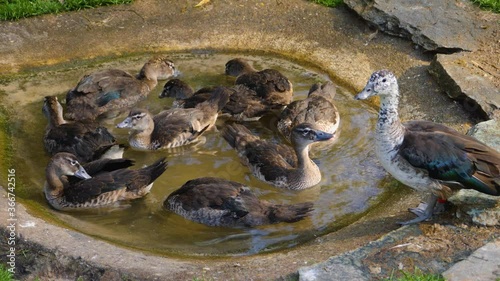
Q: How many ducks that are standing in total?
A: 1